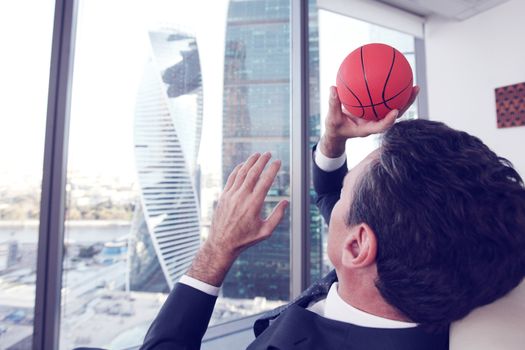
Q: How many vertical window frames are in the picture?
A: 3